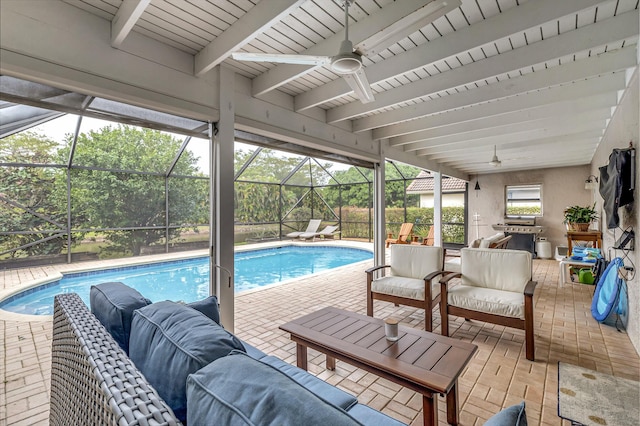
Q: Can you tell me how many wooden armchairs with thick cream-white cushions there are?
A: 2